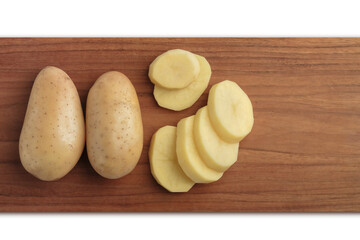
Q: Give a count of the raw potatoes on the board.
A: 2